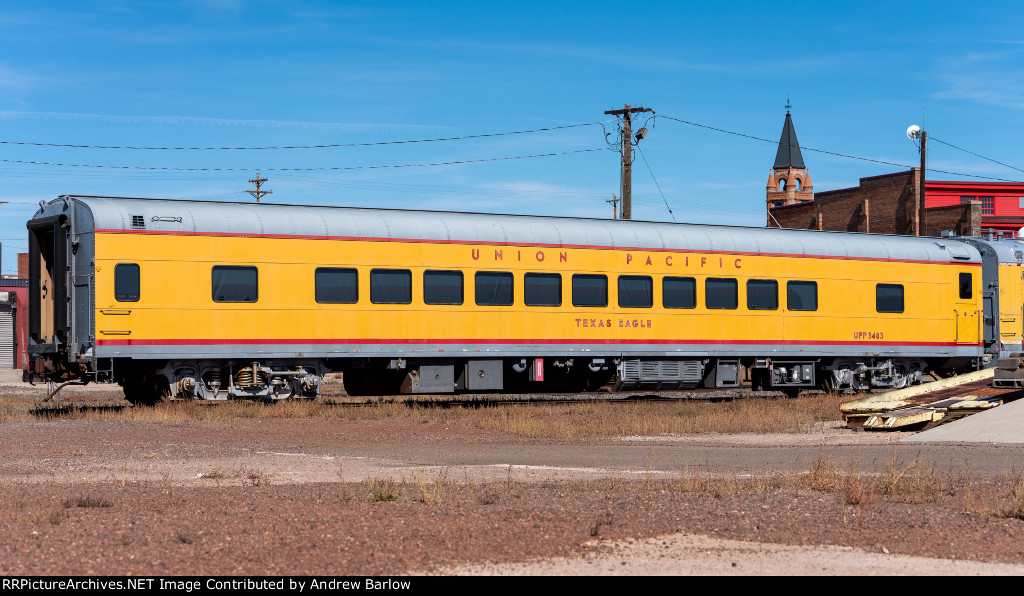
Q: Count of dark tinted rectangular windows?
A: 15